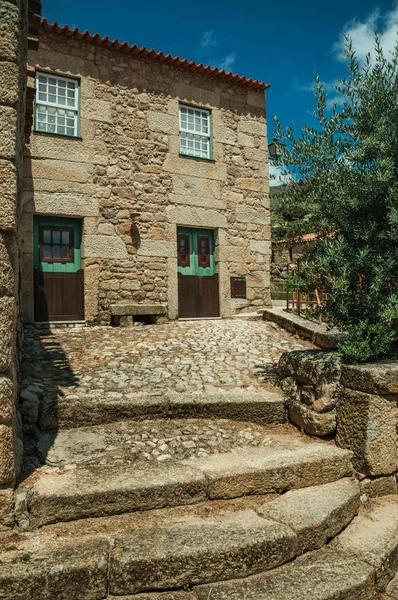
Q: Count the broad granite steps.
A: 4